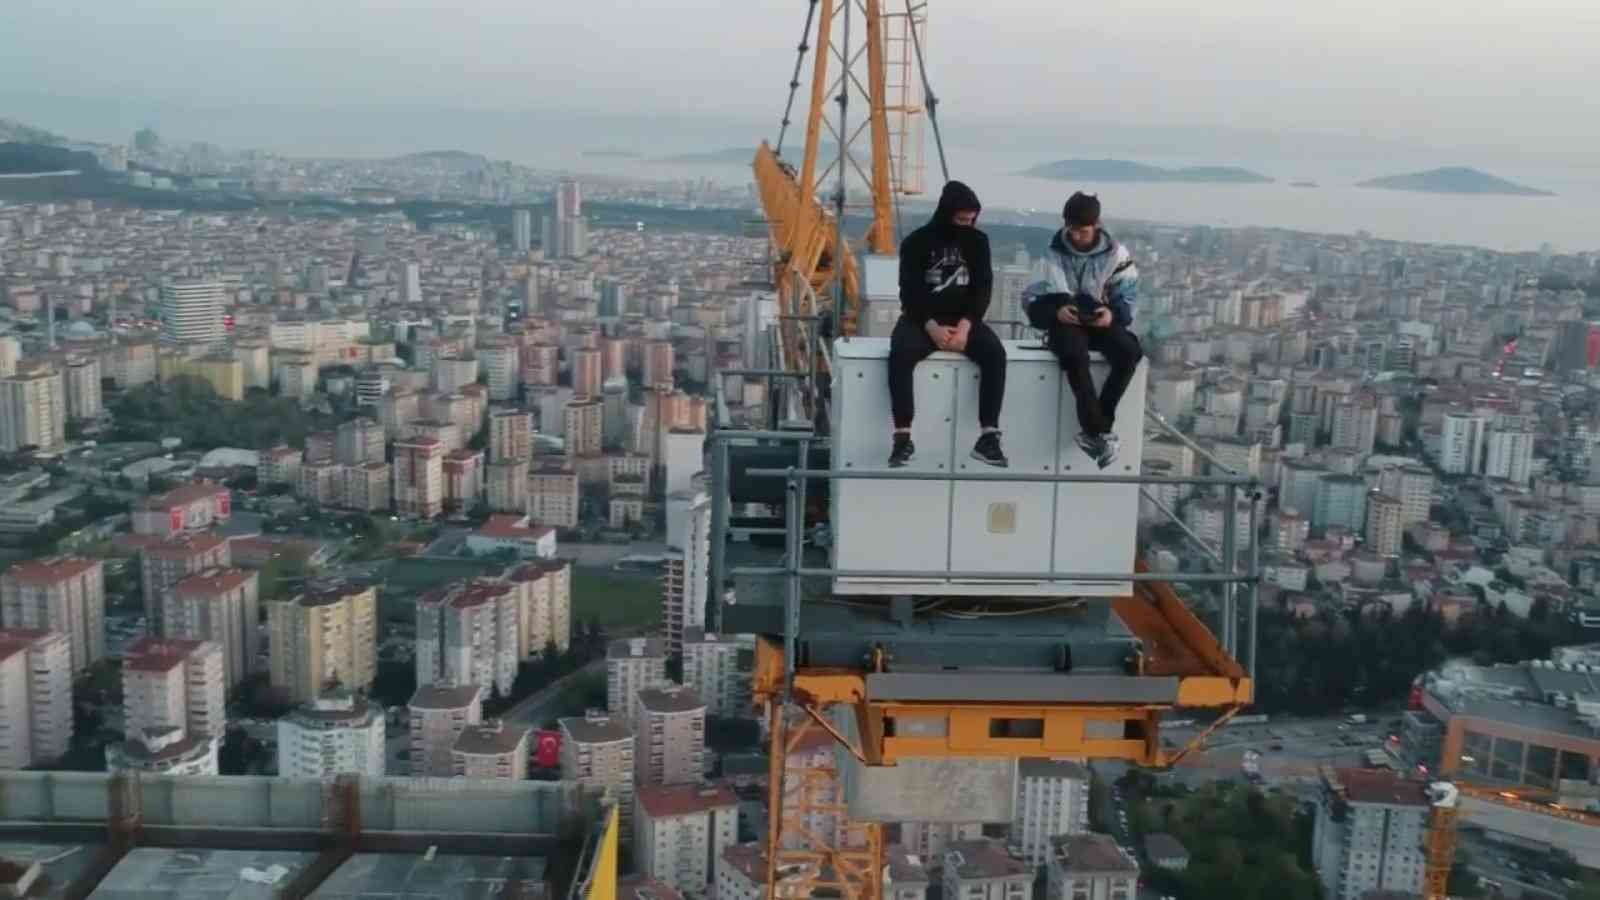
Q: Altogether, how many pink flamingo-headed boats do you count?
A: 0